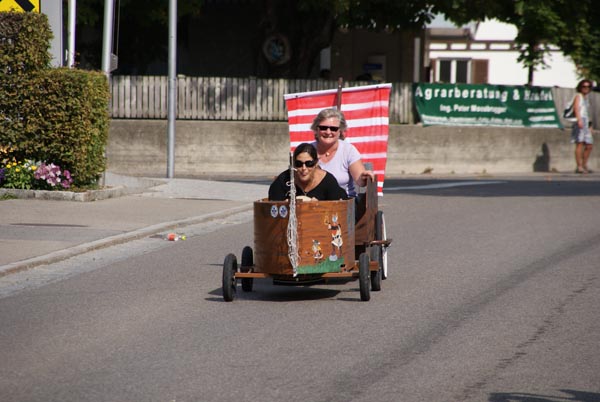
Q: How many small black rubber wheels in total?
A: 4